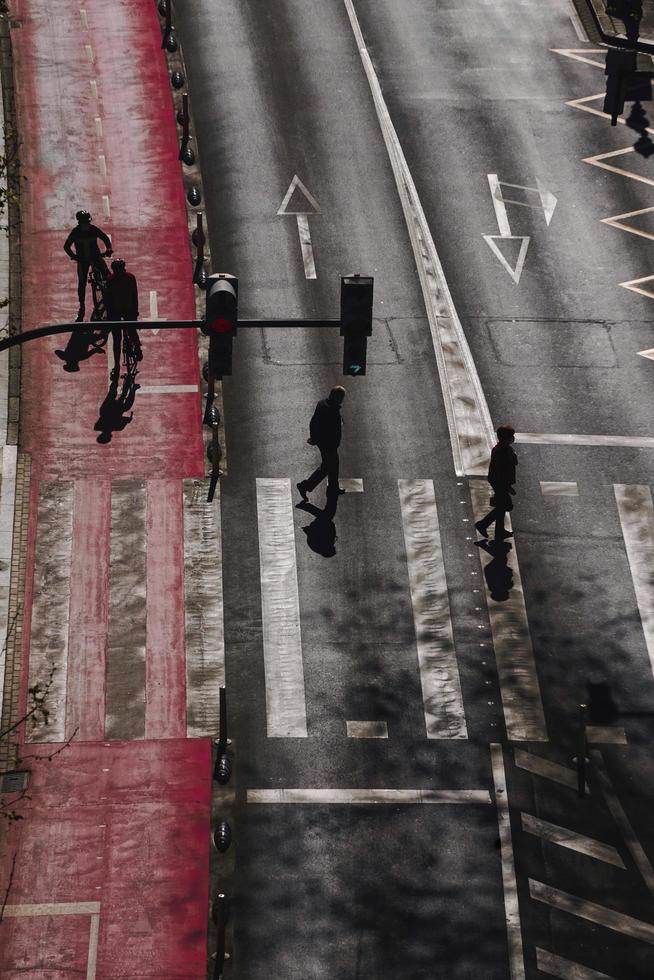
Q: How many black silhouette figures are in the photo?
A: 4